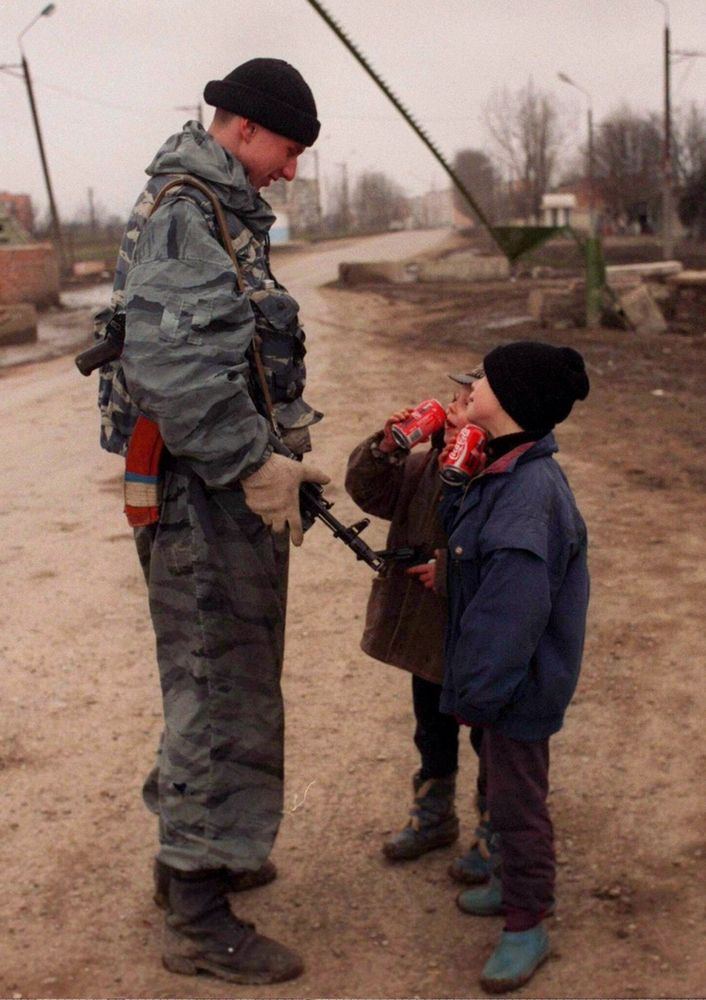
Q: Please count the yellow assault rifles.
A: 0